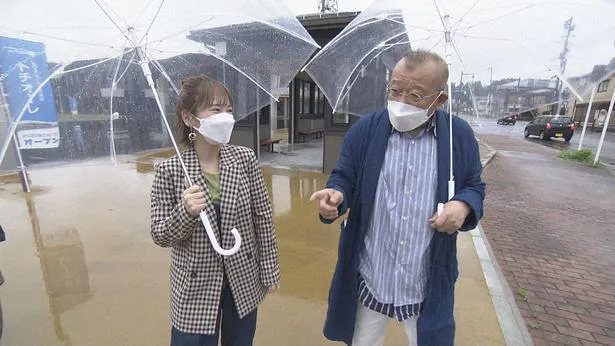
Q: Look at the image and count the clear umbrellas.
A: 2